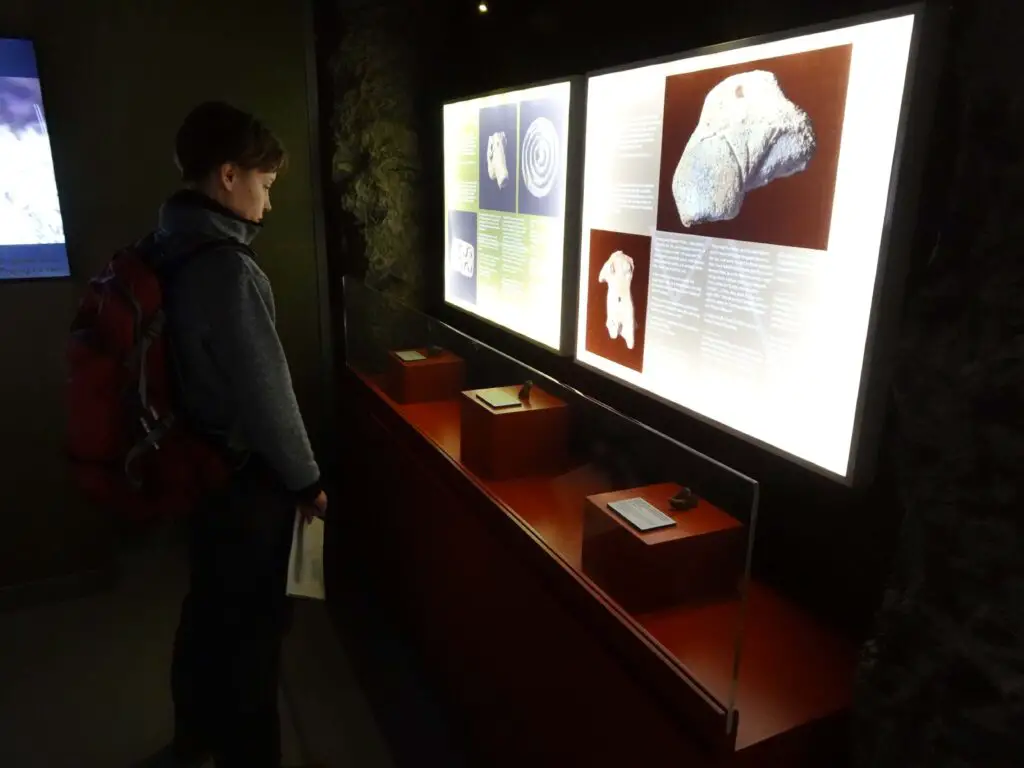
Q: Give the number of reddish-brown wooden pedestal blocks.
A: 3